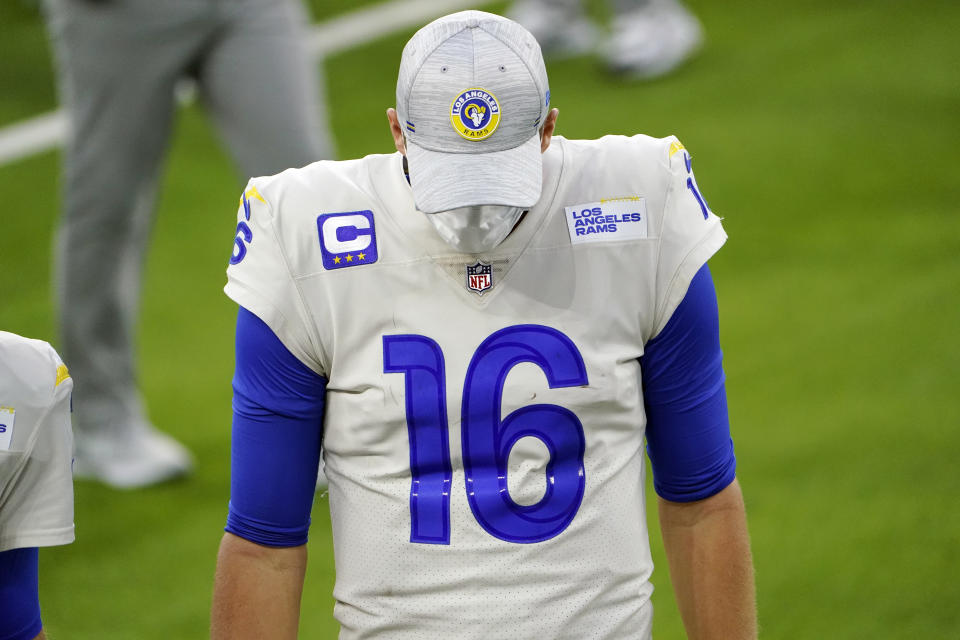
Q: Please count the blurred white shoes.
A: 3